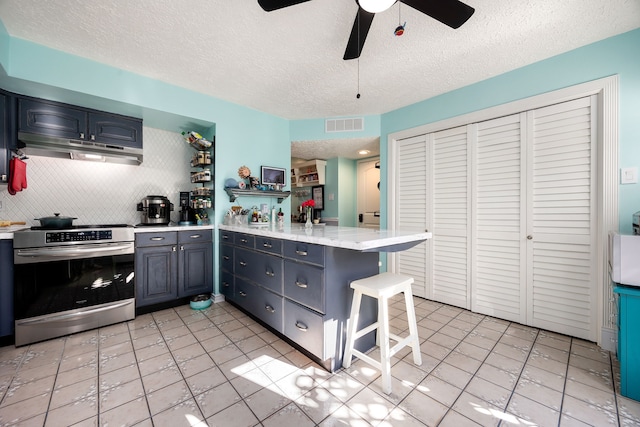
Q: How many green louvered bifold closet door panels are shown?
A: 0